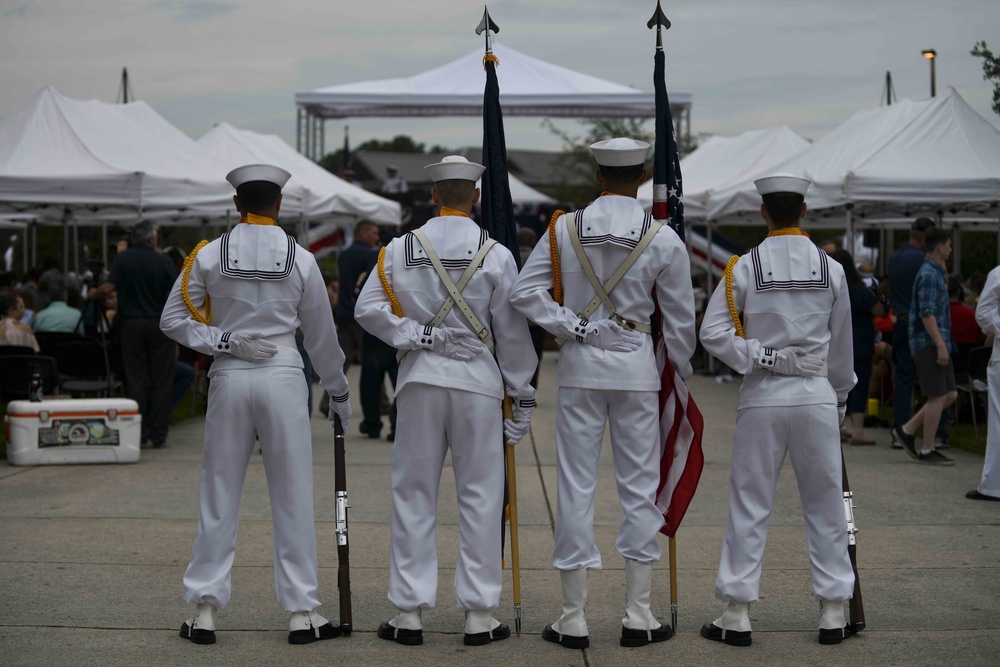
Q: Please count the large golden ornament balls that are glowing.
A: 0